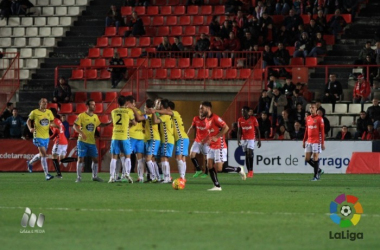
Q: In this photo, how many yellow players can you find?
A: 7